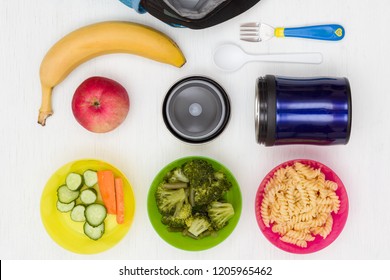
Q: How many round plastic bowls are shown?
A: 3